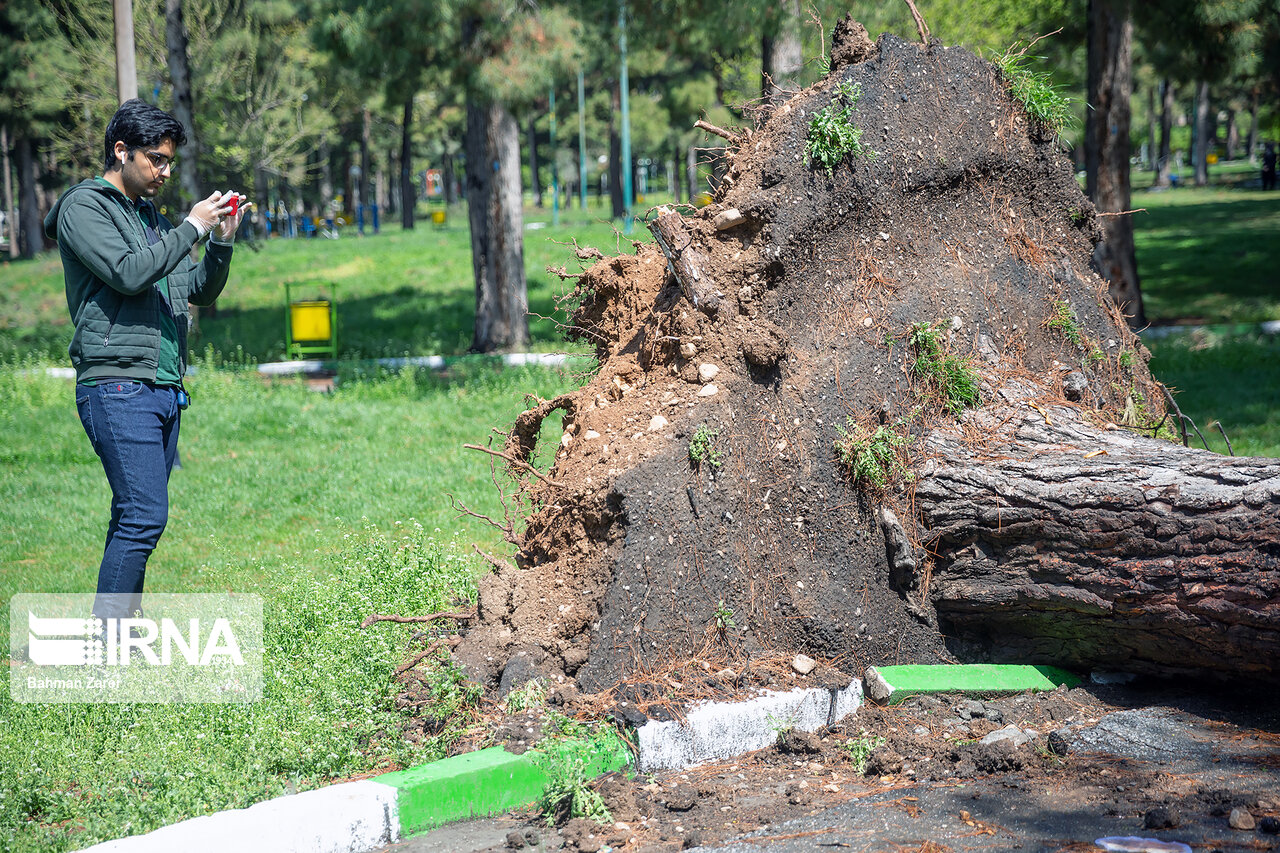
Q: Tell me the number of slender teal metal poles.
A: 3